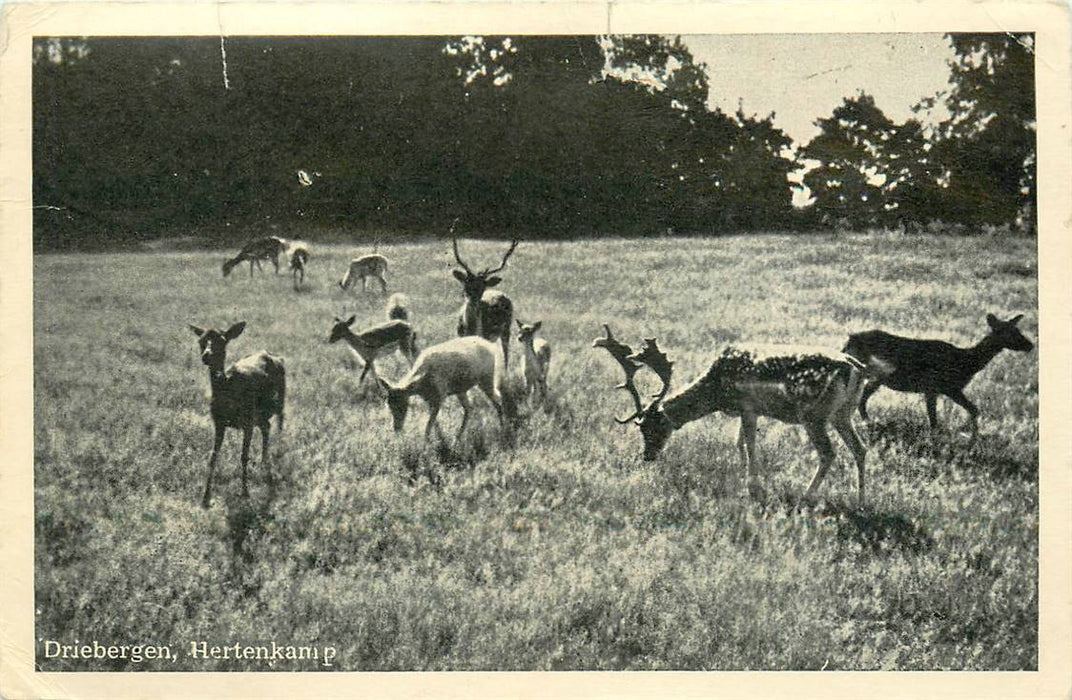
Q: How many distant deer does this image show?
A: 3